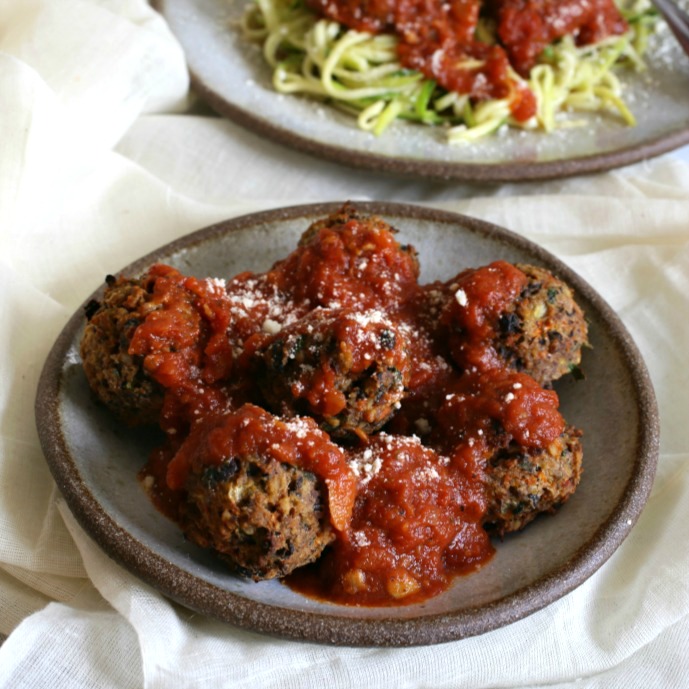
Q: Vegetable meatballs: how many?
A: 6